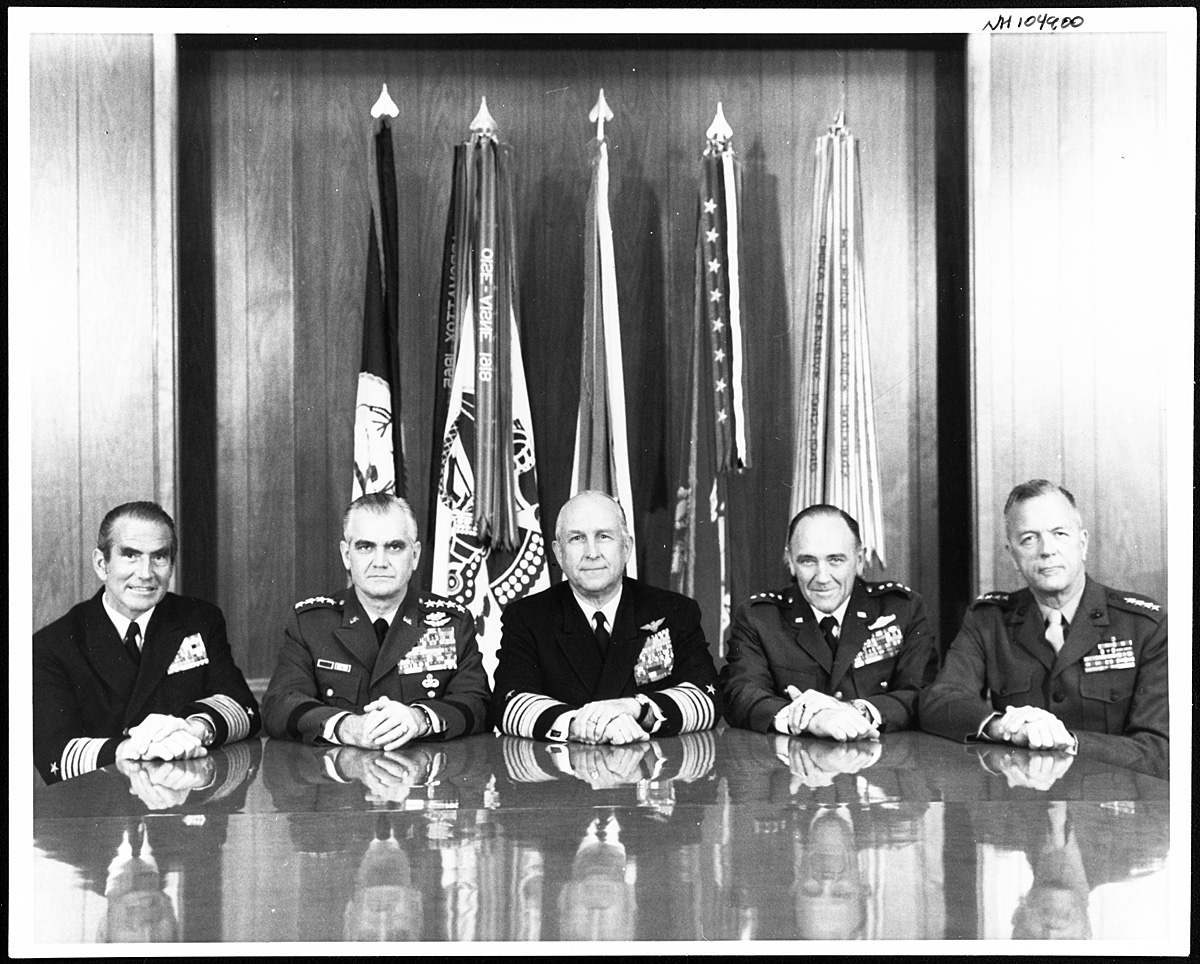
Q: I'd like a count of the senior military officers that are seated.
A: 5